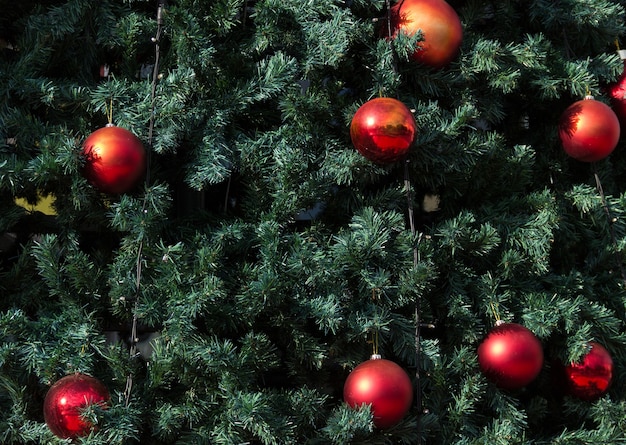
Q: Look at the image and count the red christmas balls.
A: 9